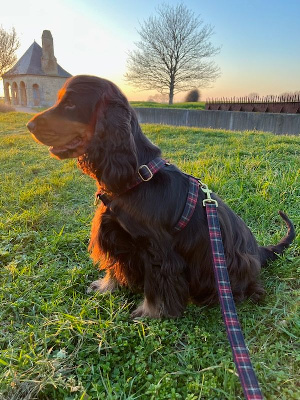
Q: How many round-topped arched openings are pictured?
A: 4